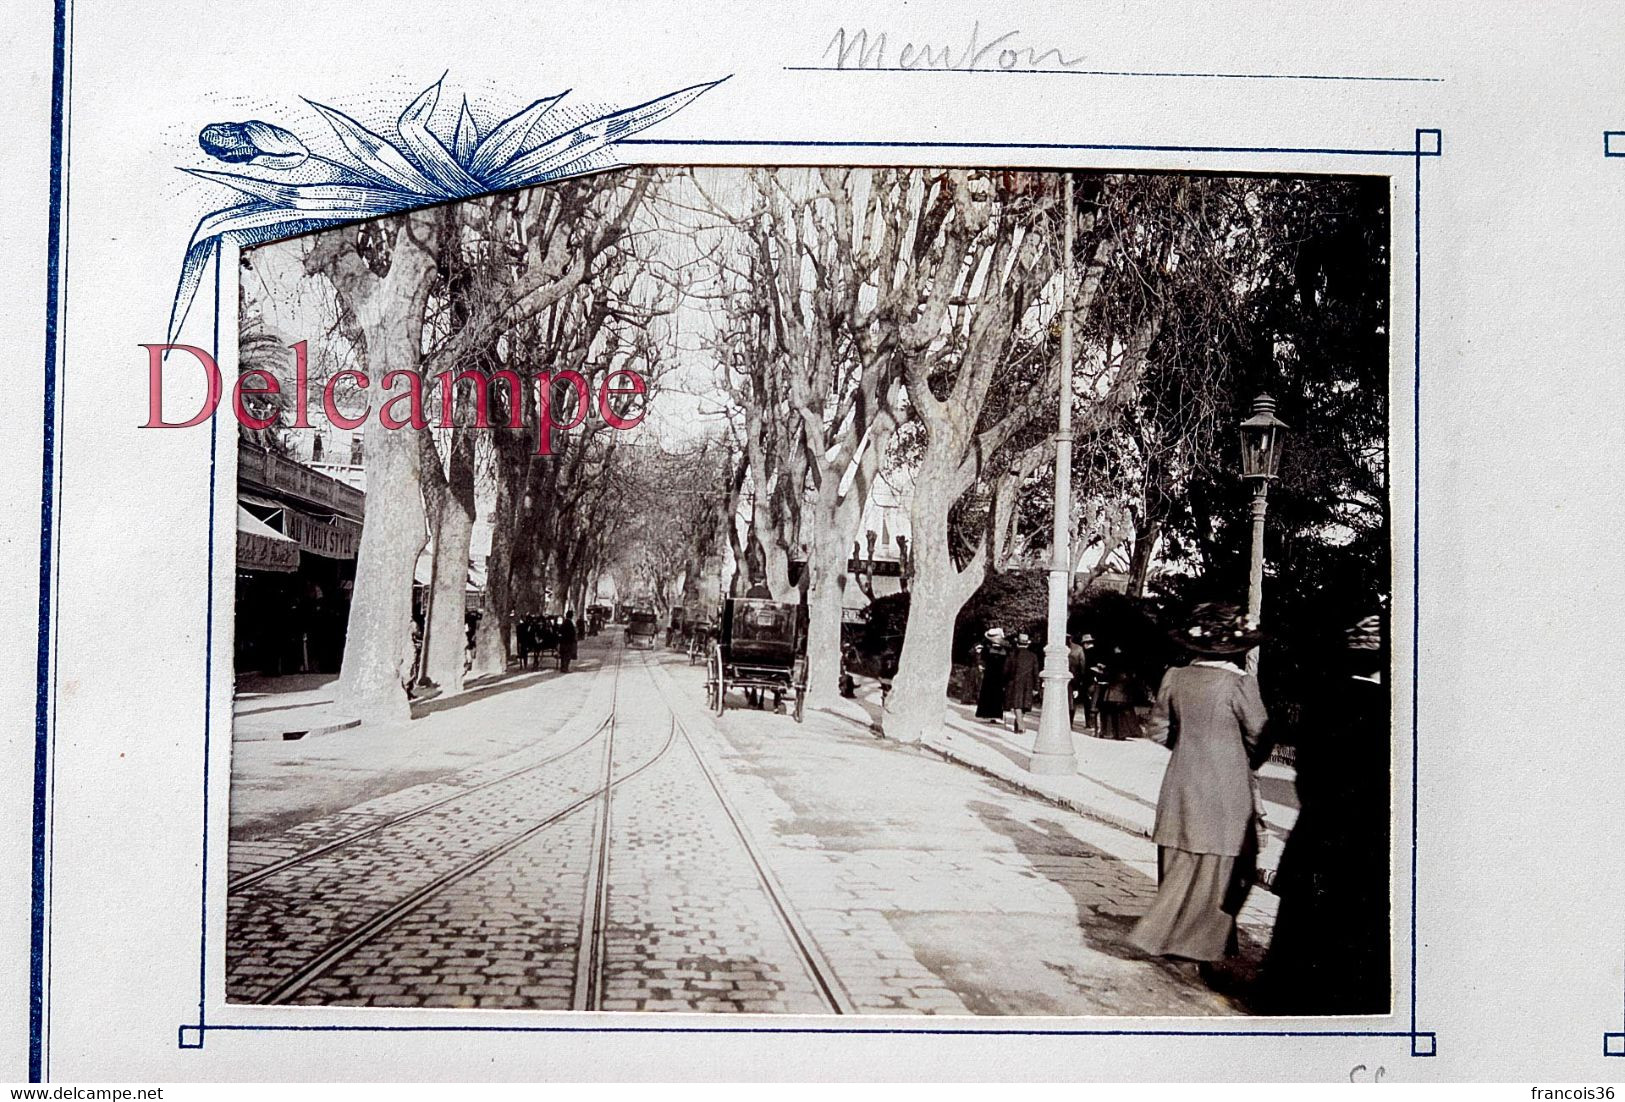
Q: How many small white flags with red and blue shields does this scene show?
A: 0